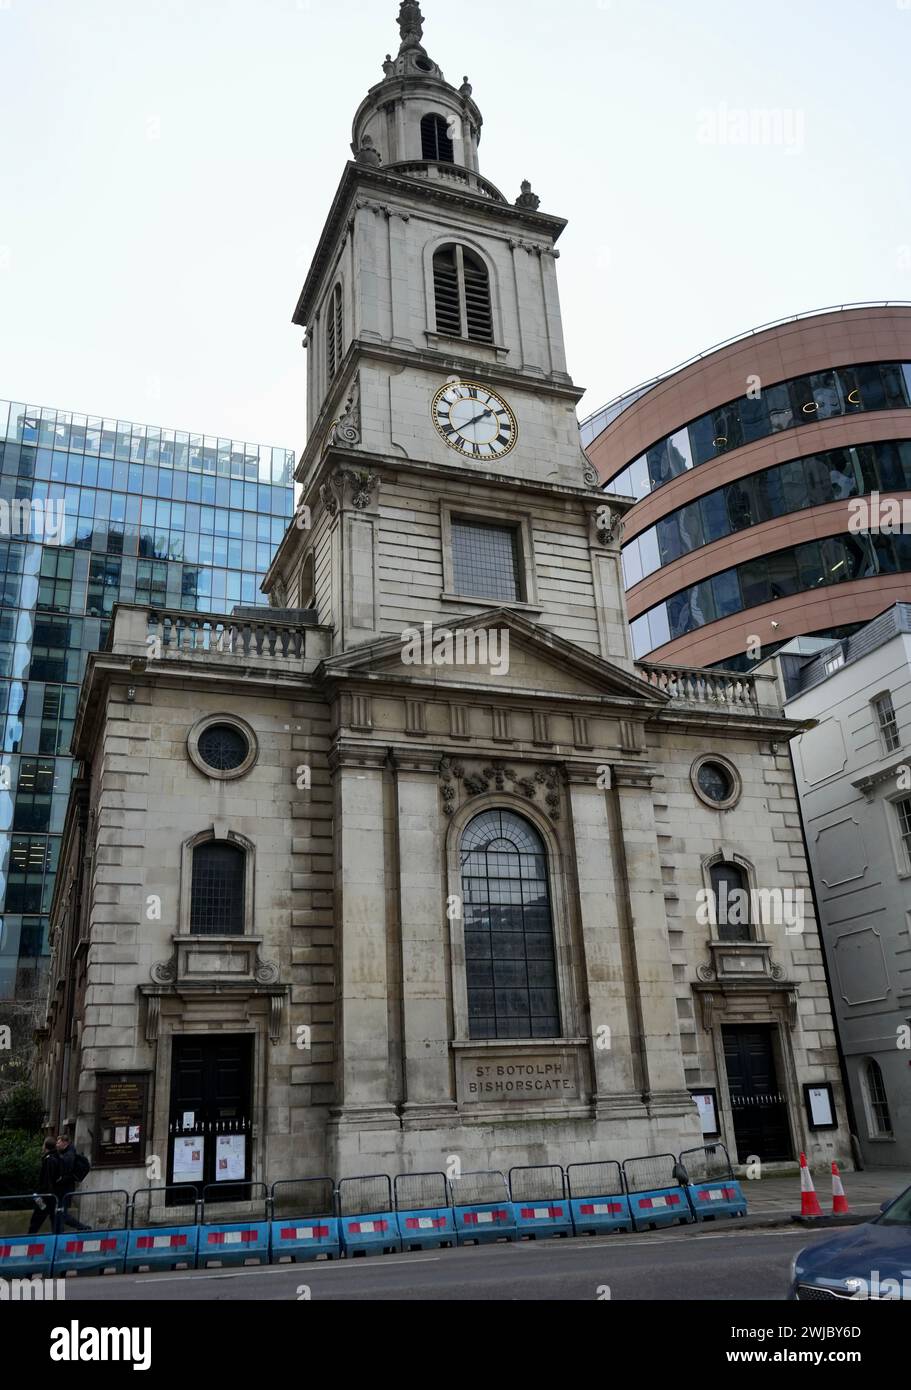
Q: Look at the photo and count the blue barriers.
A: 12